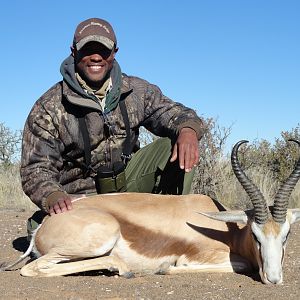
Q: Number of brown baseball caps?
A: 1